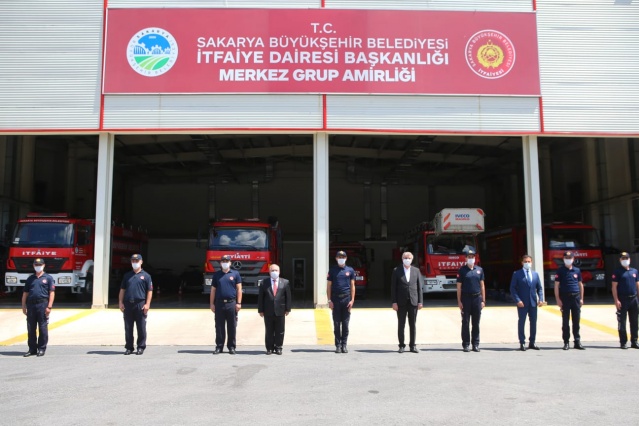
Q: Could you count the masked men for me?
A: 10